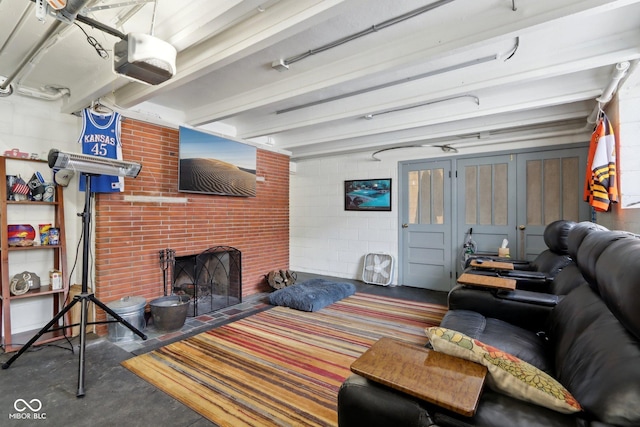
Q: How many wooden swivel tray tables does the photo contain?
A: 3